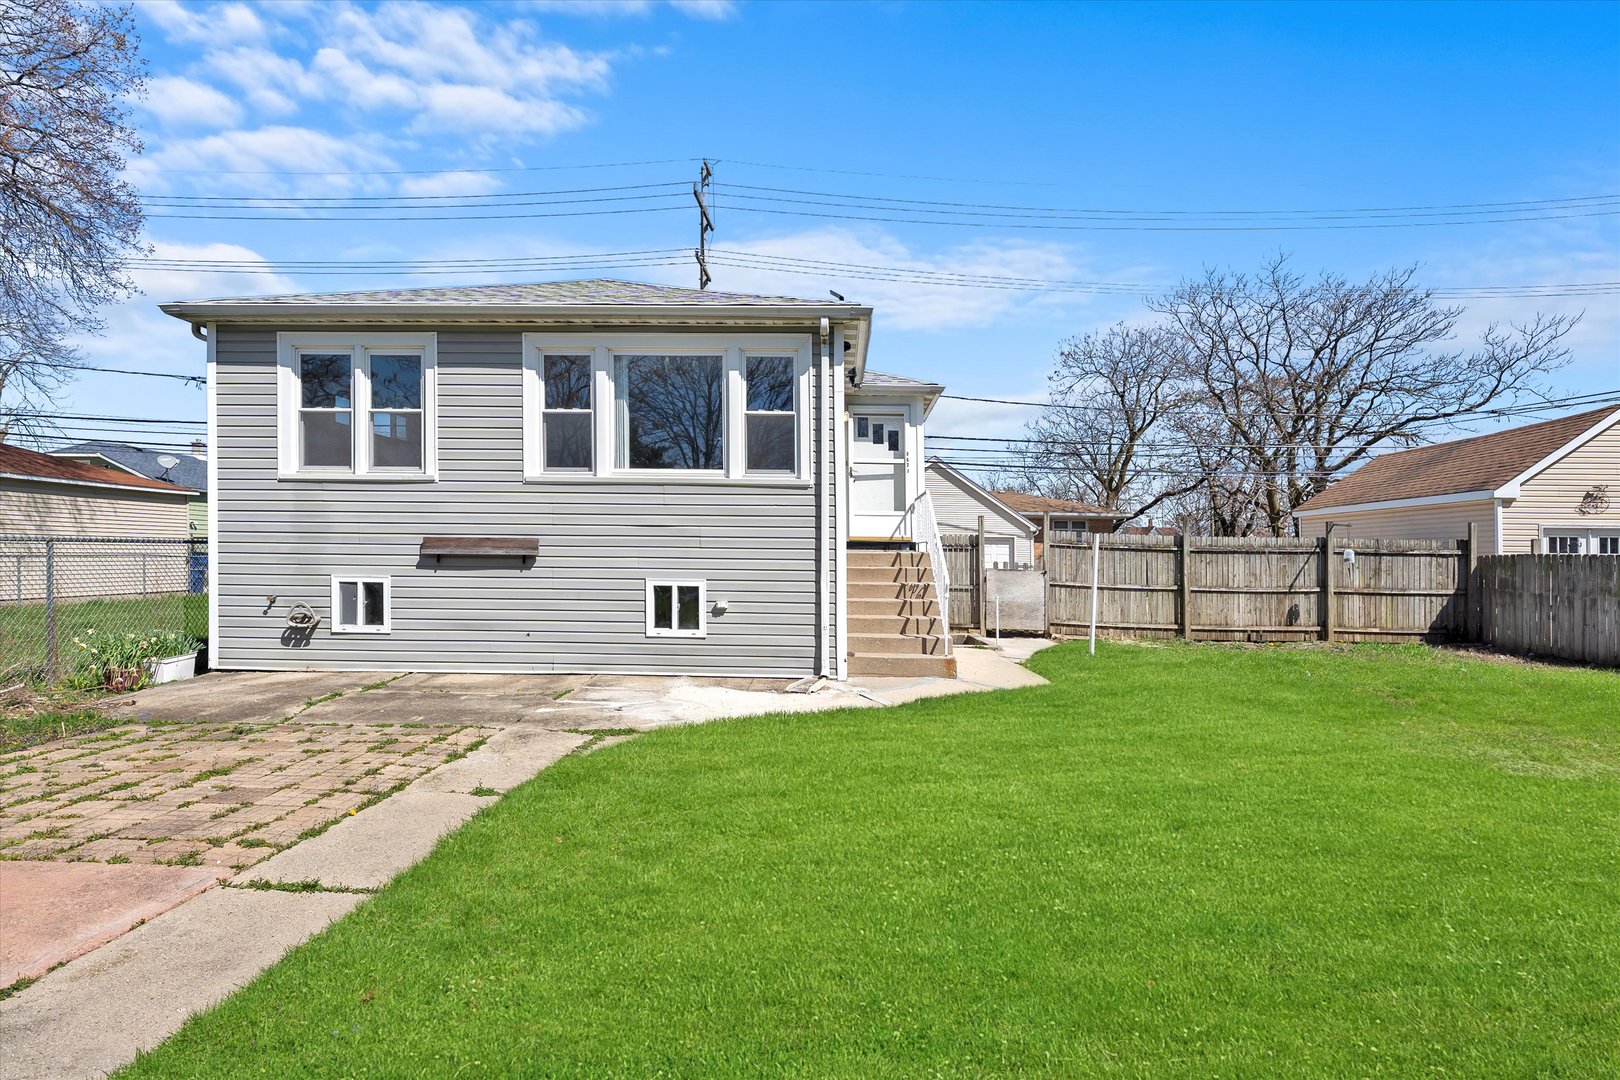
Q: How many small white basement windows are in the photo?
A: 2